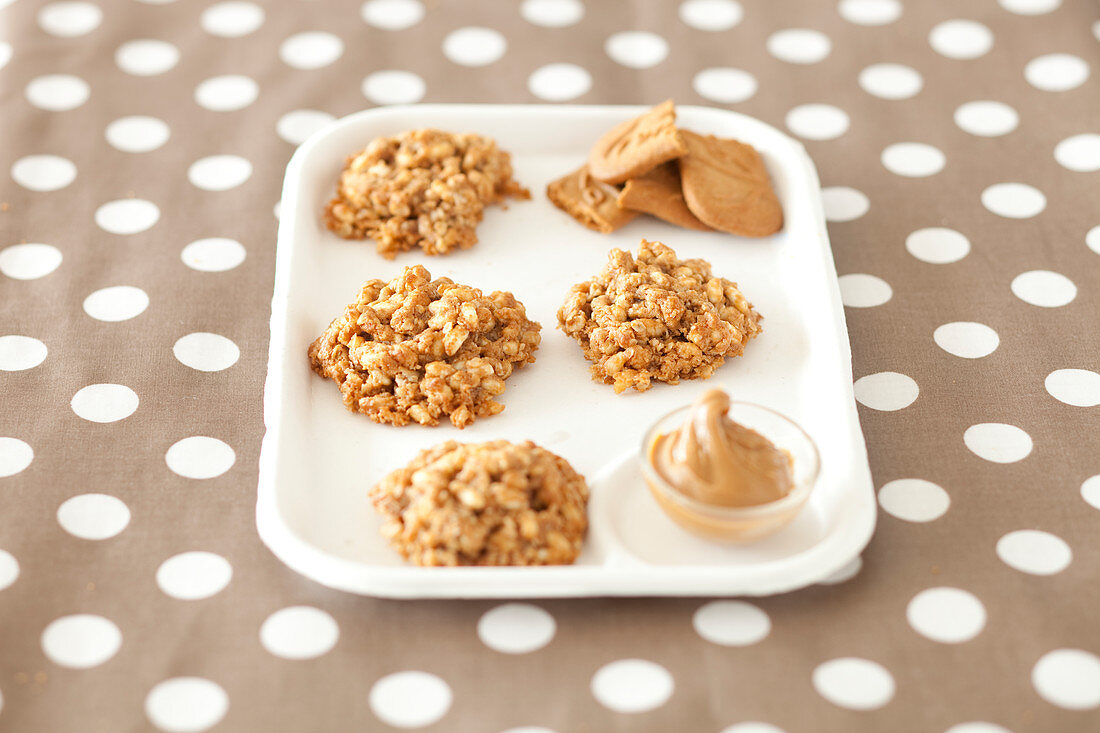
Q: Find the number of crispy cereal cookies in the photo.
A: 4